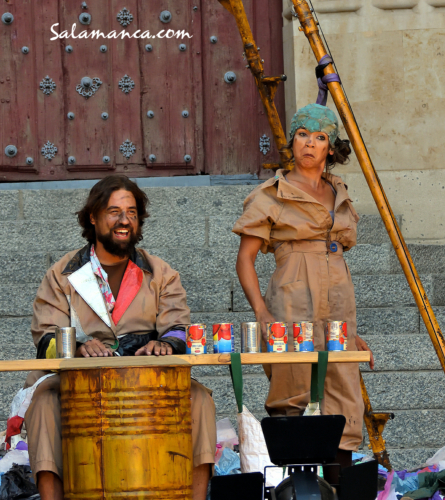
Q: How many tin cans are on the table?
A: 7